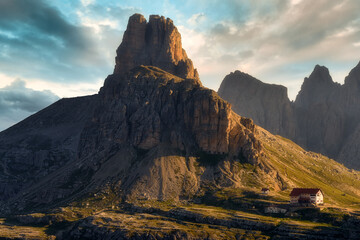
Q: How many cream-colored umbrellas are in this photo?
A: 0